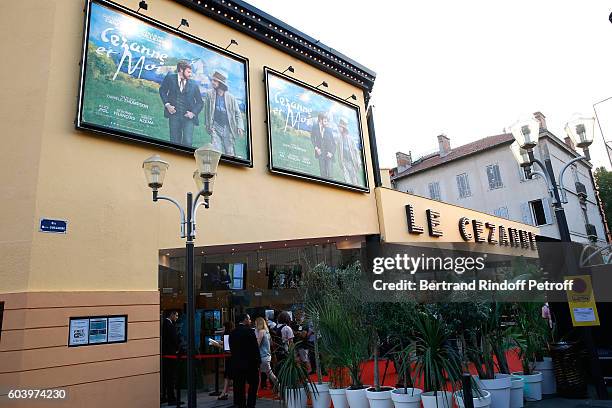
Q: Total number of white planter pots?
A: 12